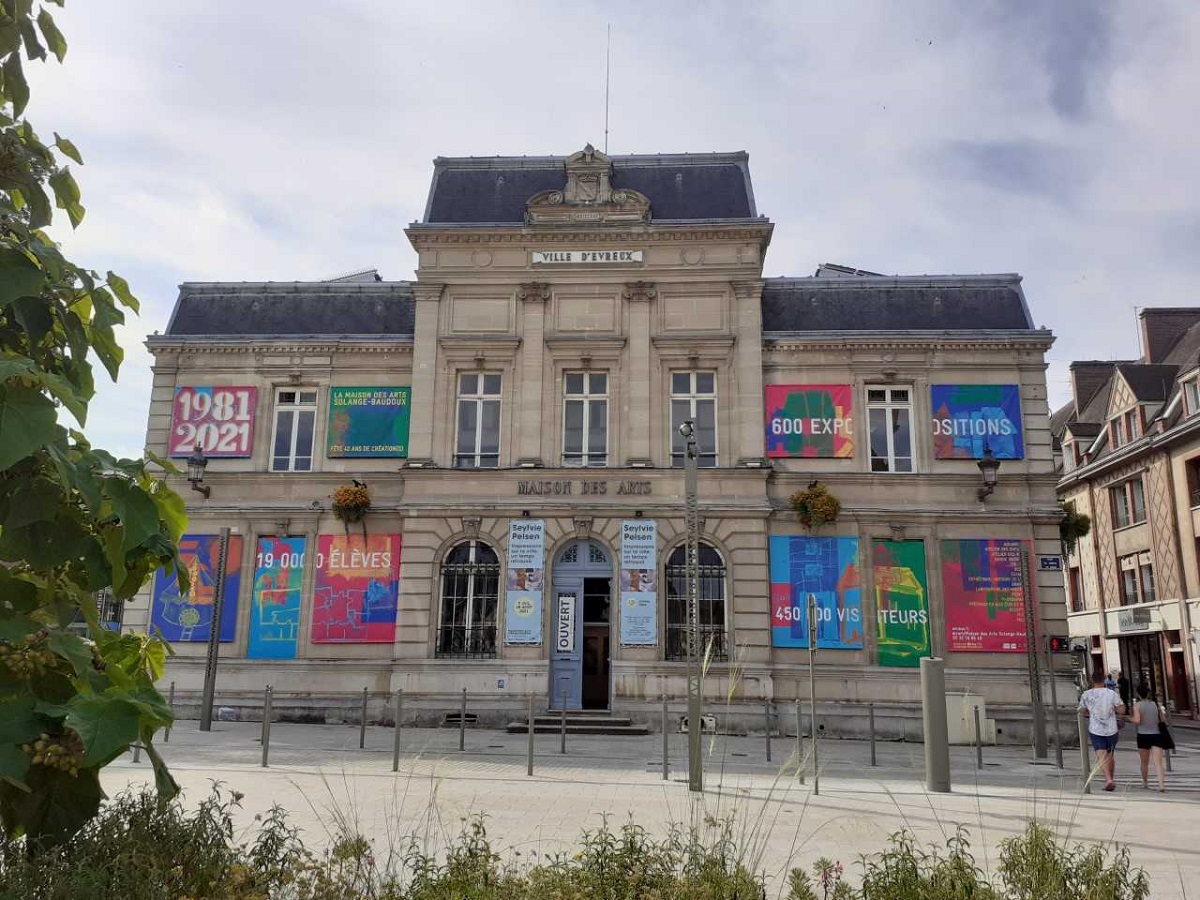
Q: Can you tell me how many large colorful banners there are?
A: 10